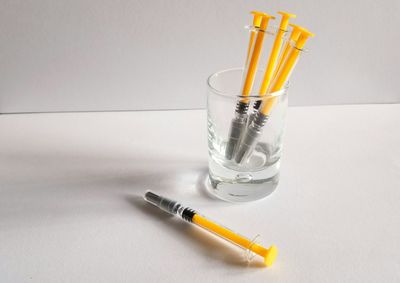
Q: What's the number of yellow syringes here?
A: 6